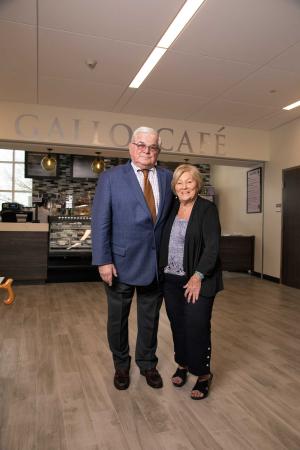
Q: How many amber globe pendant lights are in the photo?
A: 2